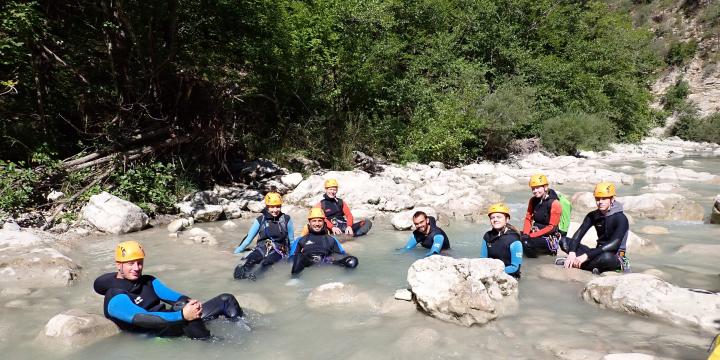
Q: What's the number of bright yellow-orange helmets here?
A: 7